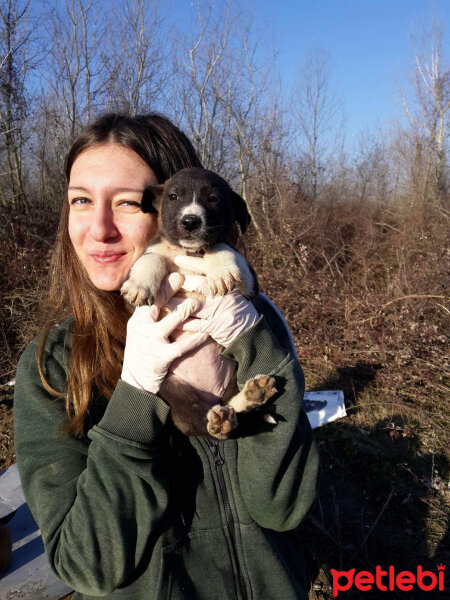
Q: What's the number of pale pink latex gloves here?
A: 2